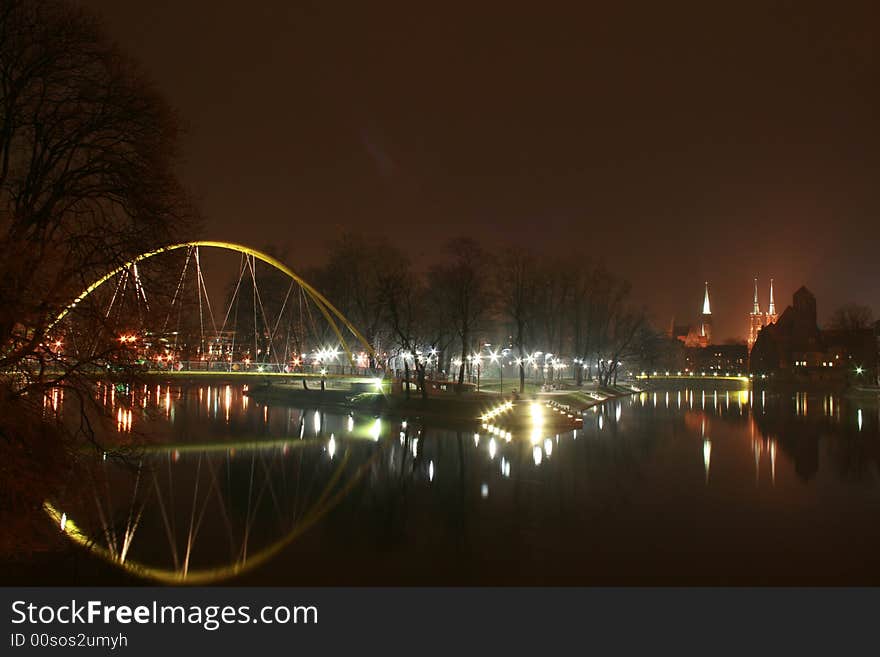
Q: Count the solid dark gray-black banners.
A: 1